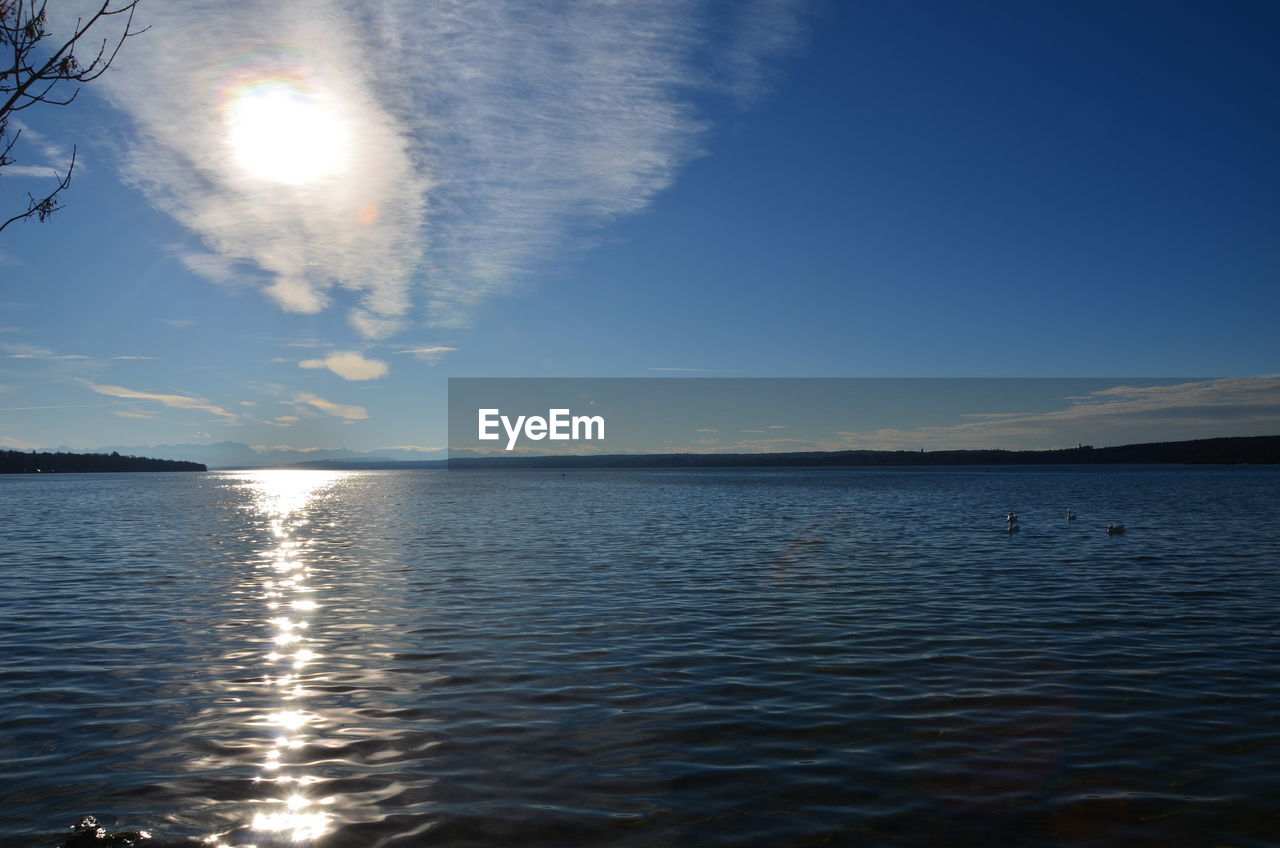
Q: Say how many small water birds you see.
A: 4